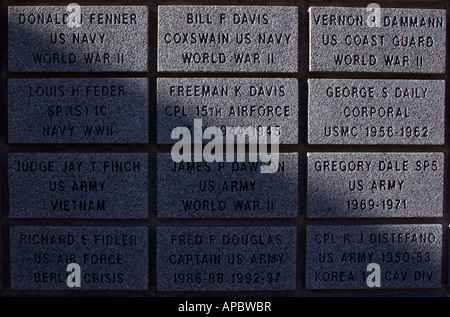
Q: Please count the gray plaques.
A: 12